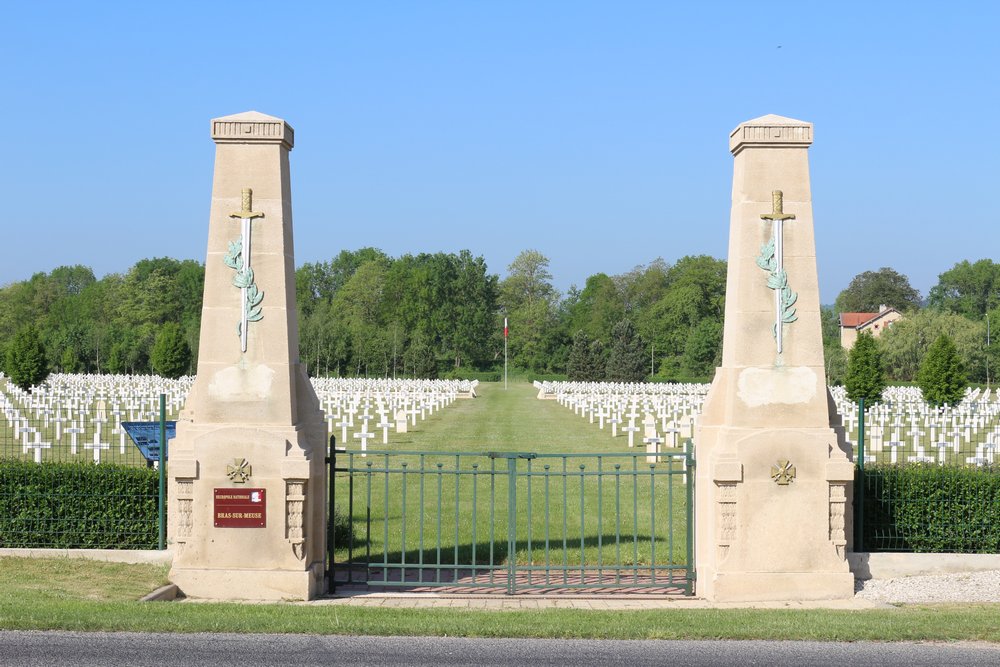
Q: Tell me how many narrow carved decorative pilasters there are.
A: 4